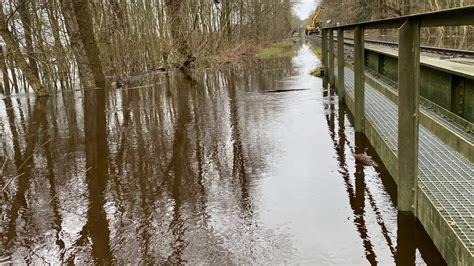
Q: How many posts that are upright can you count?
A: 5